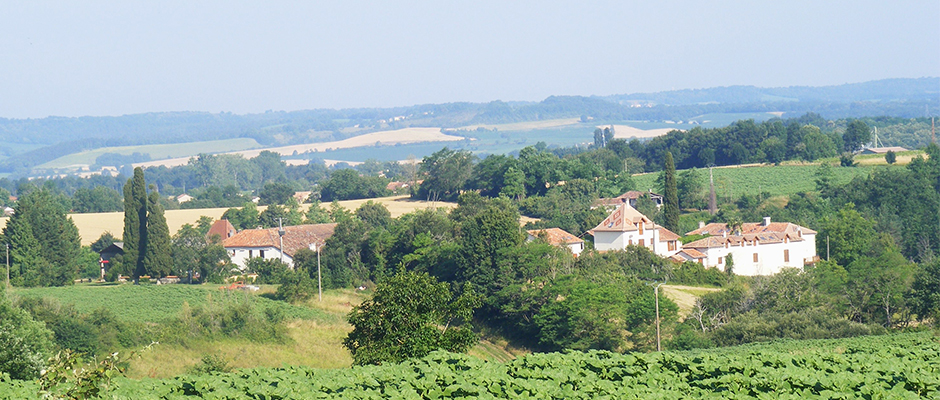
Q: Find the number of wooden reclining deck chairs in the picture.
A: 0